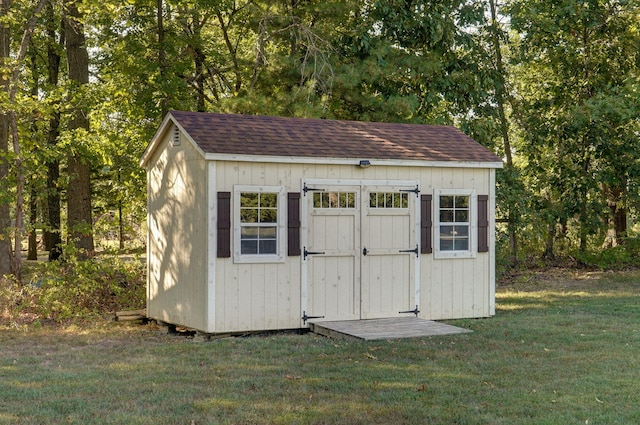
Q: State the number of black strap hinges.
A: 6